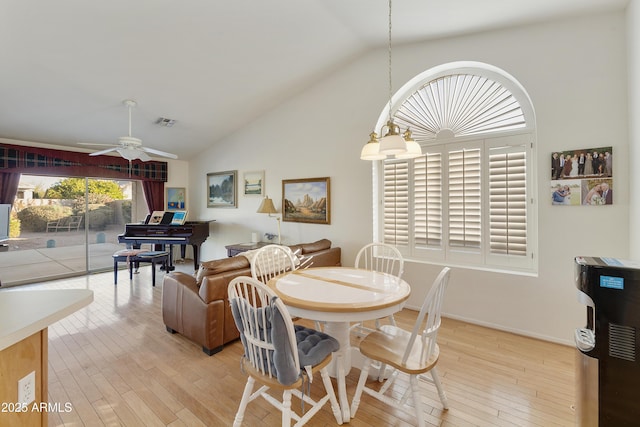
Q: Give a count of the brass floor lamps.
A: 1